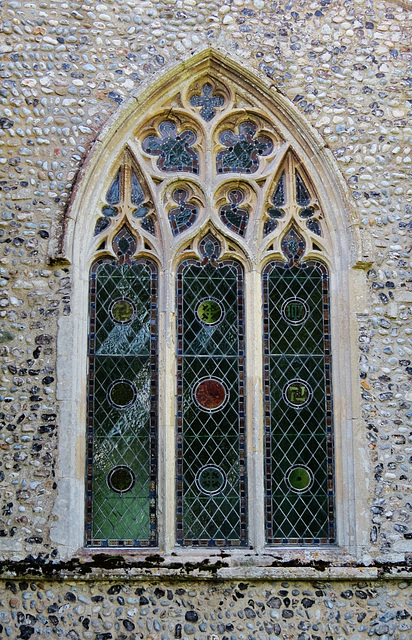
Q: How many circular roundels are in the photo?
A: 9